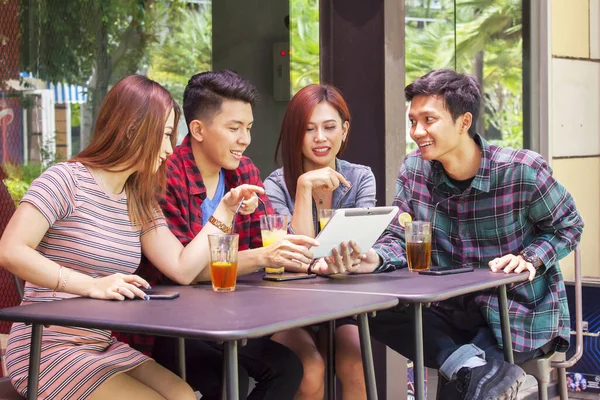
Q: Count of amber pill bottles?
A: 0